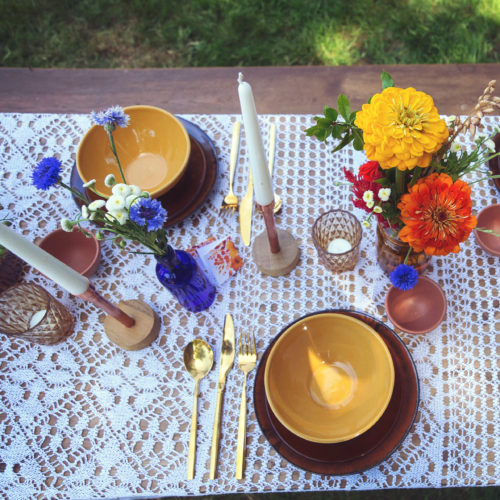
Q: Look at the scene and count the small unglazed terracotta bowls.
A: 3